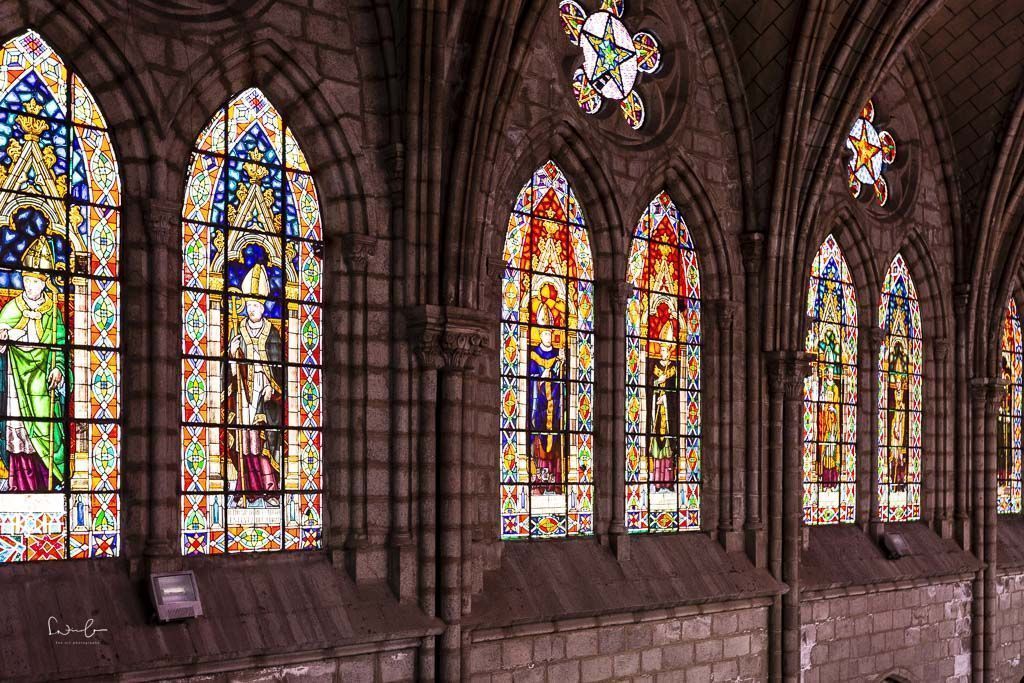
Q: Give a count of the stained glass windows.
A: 9